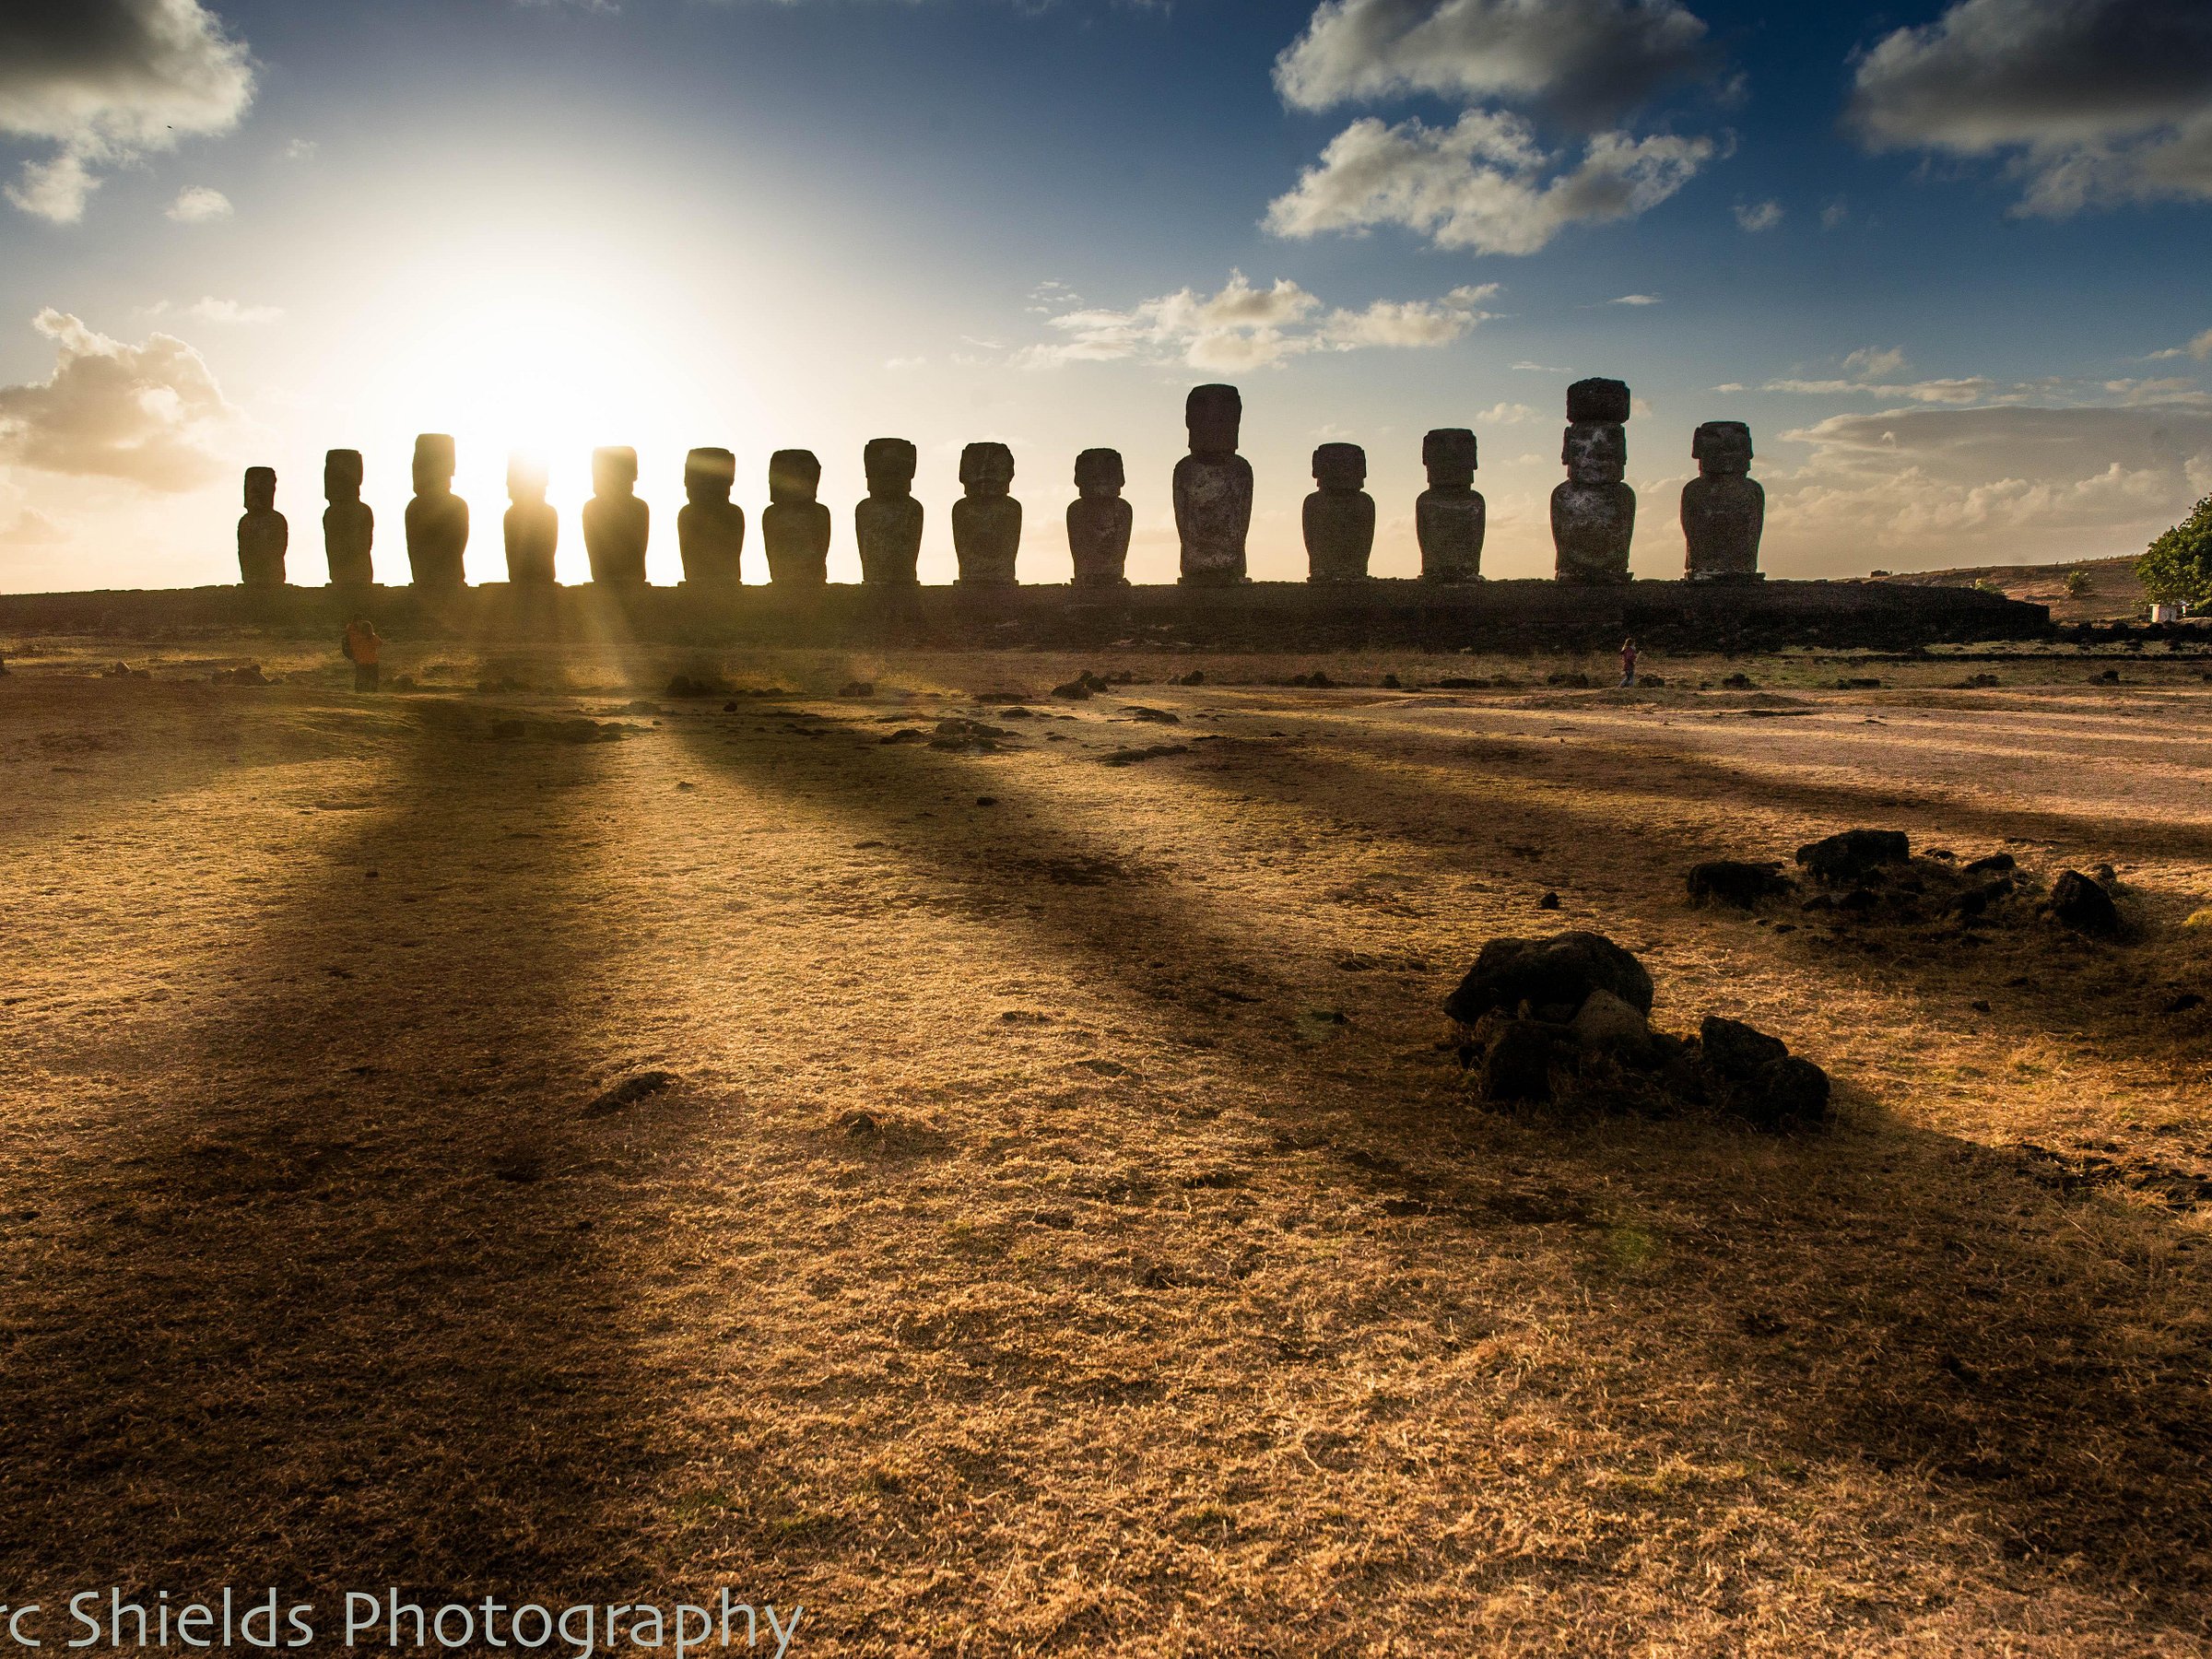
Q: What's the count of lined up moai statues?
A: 15